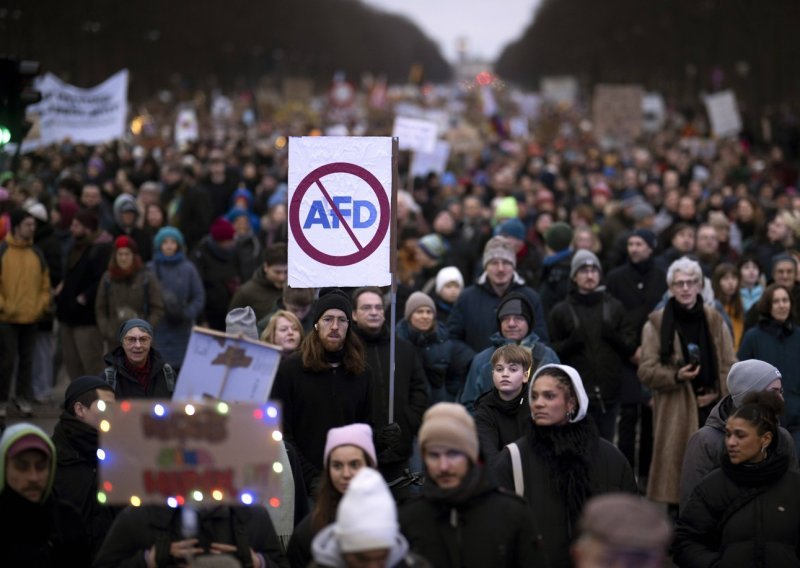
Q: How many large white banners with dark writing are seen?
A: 1